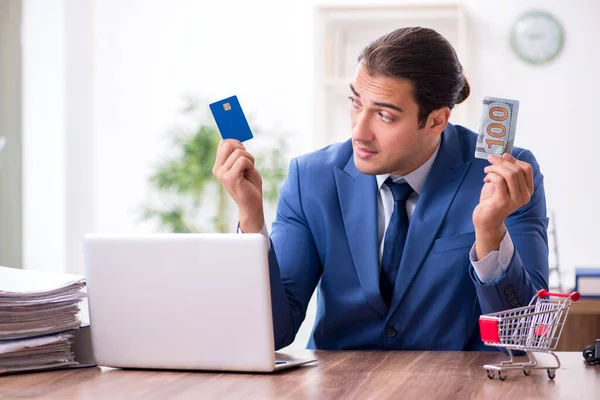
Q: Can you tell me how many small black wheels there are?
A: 4